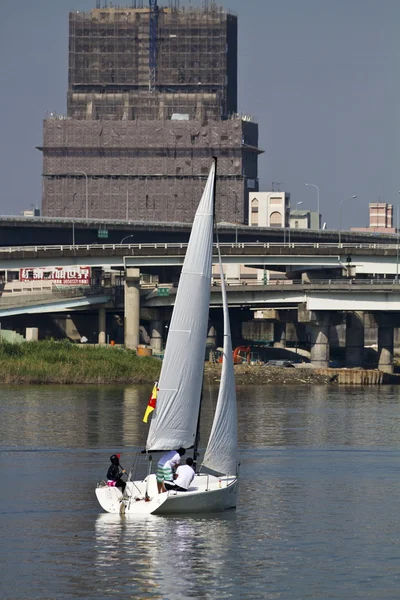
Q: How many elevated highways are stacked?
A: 3